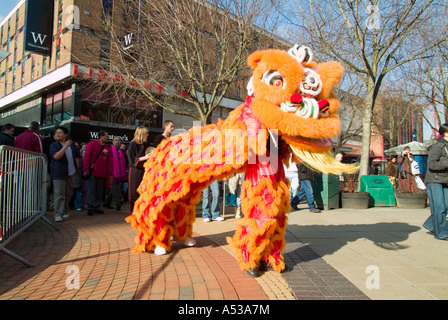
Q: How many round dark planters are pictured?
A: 2